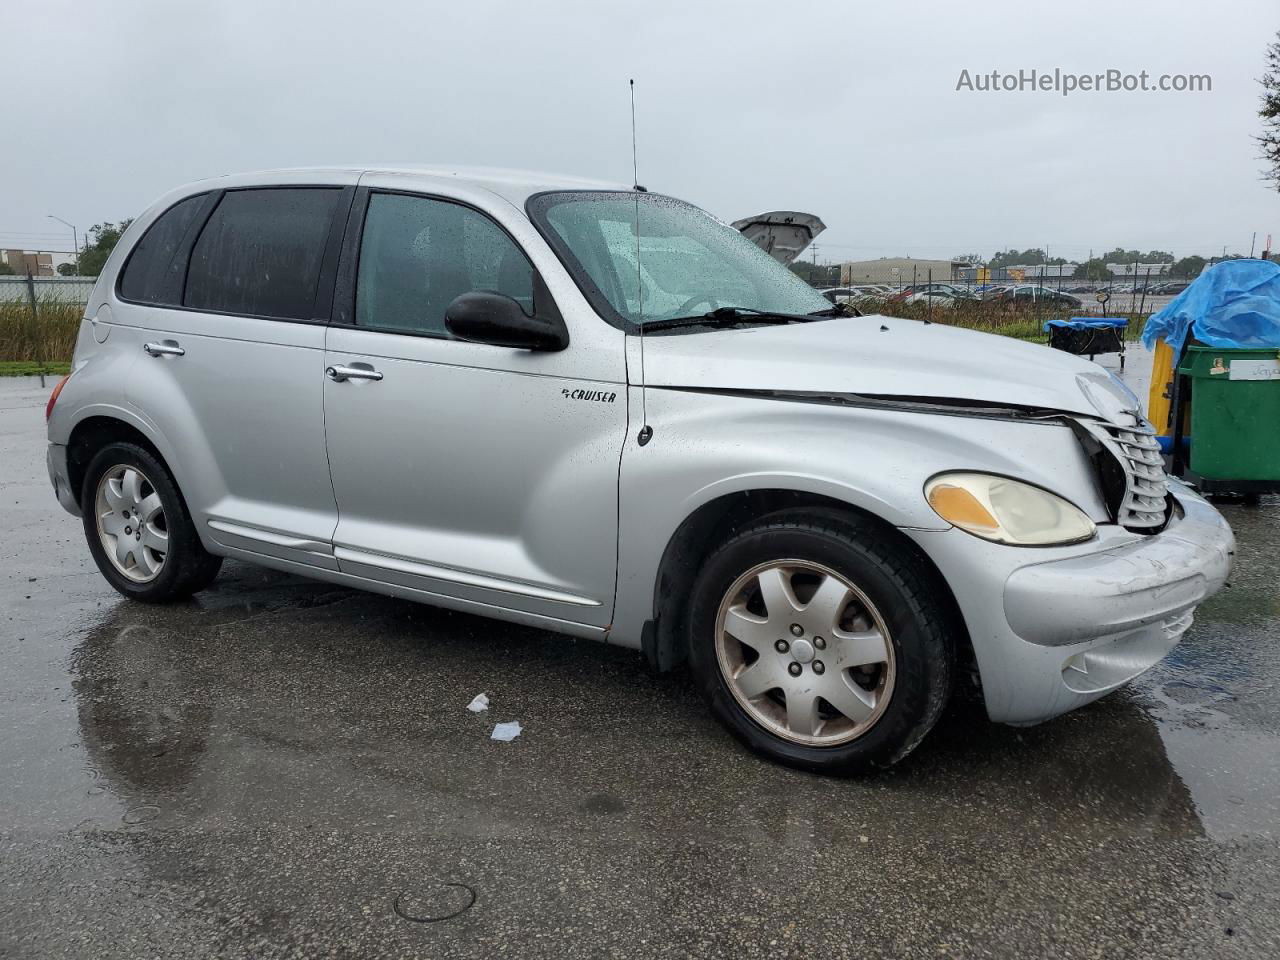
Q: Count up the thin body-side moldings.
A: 2